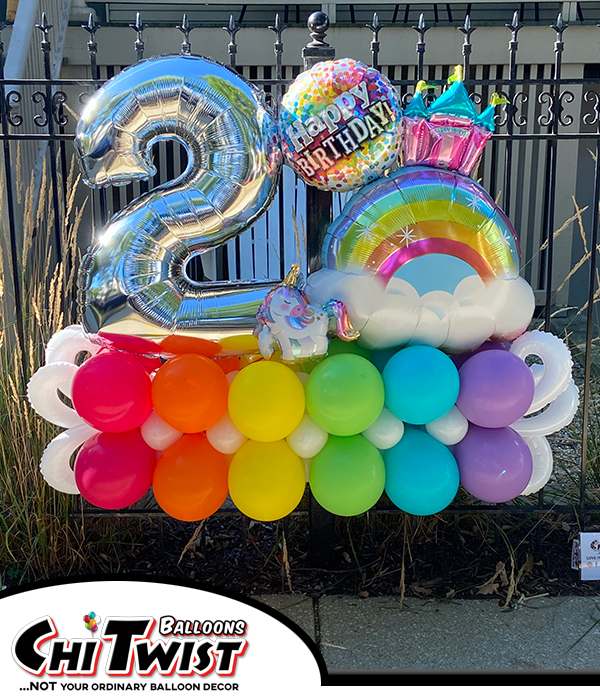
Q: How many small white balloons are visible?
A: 5